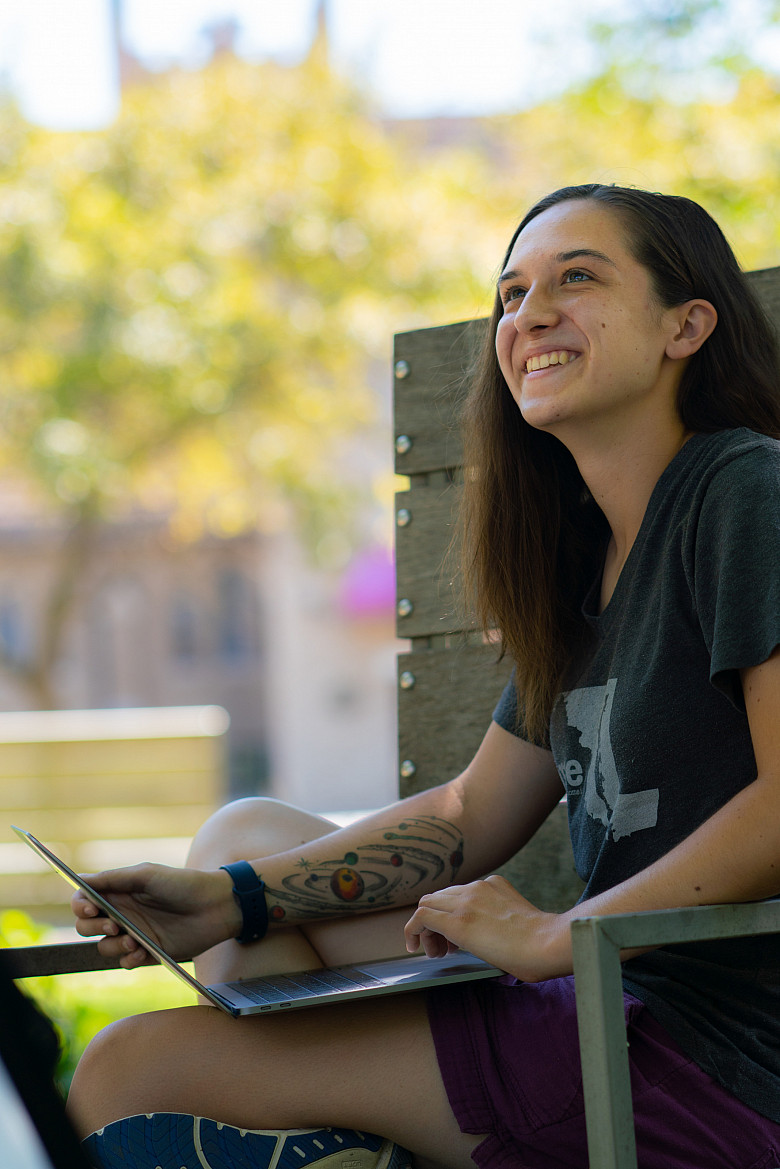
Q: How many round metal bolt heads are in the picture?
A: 6